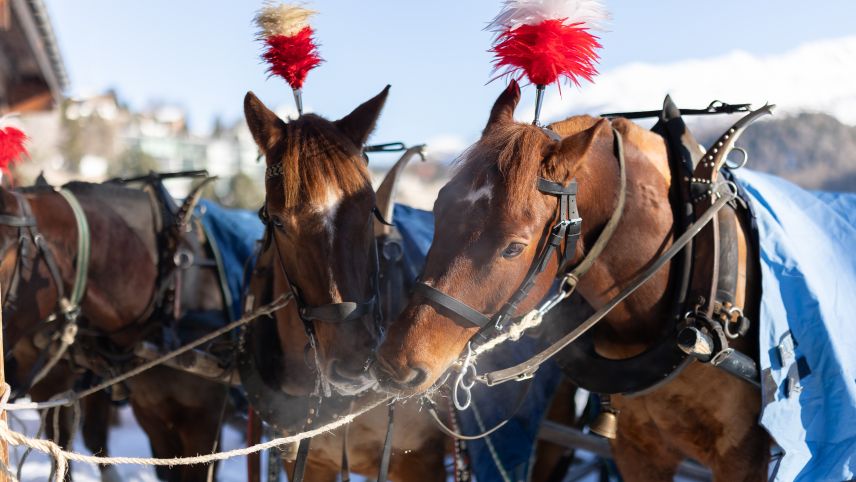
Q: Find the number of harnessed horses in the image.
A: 3